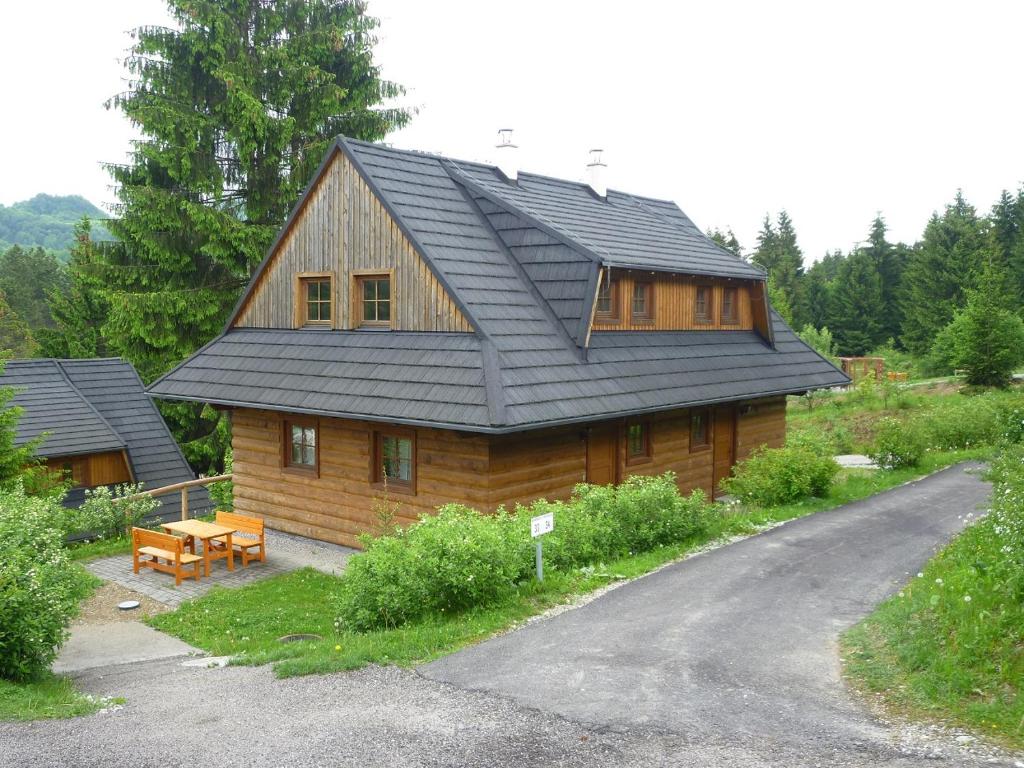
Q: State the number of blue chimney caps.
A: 0